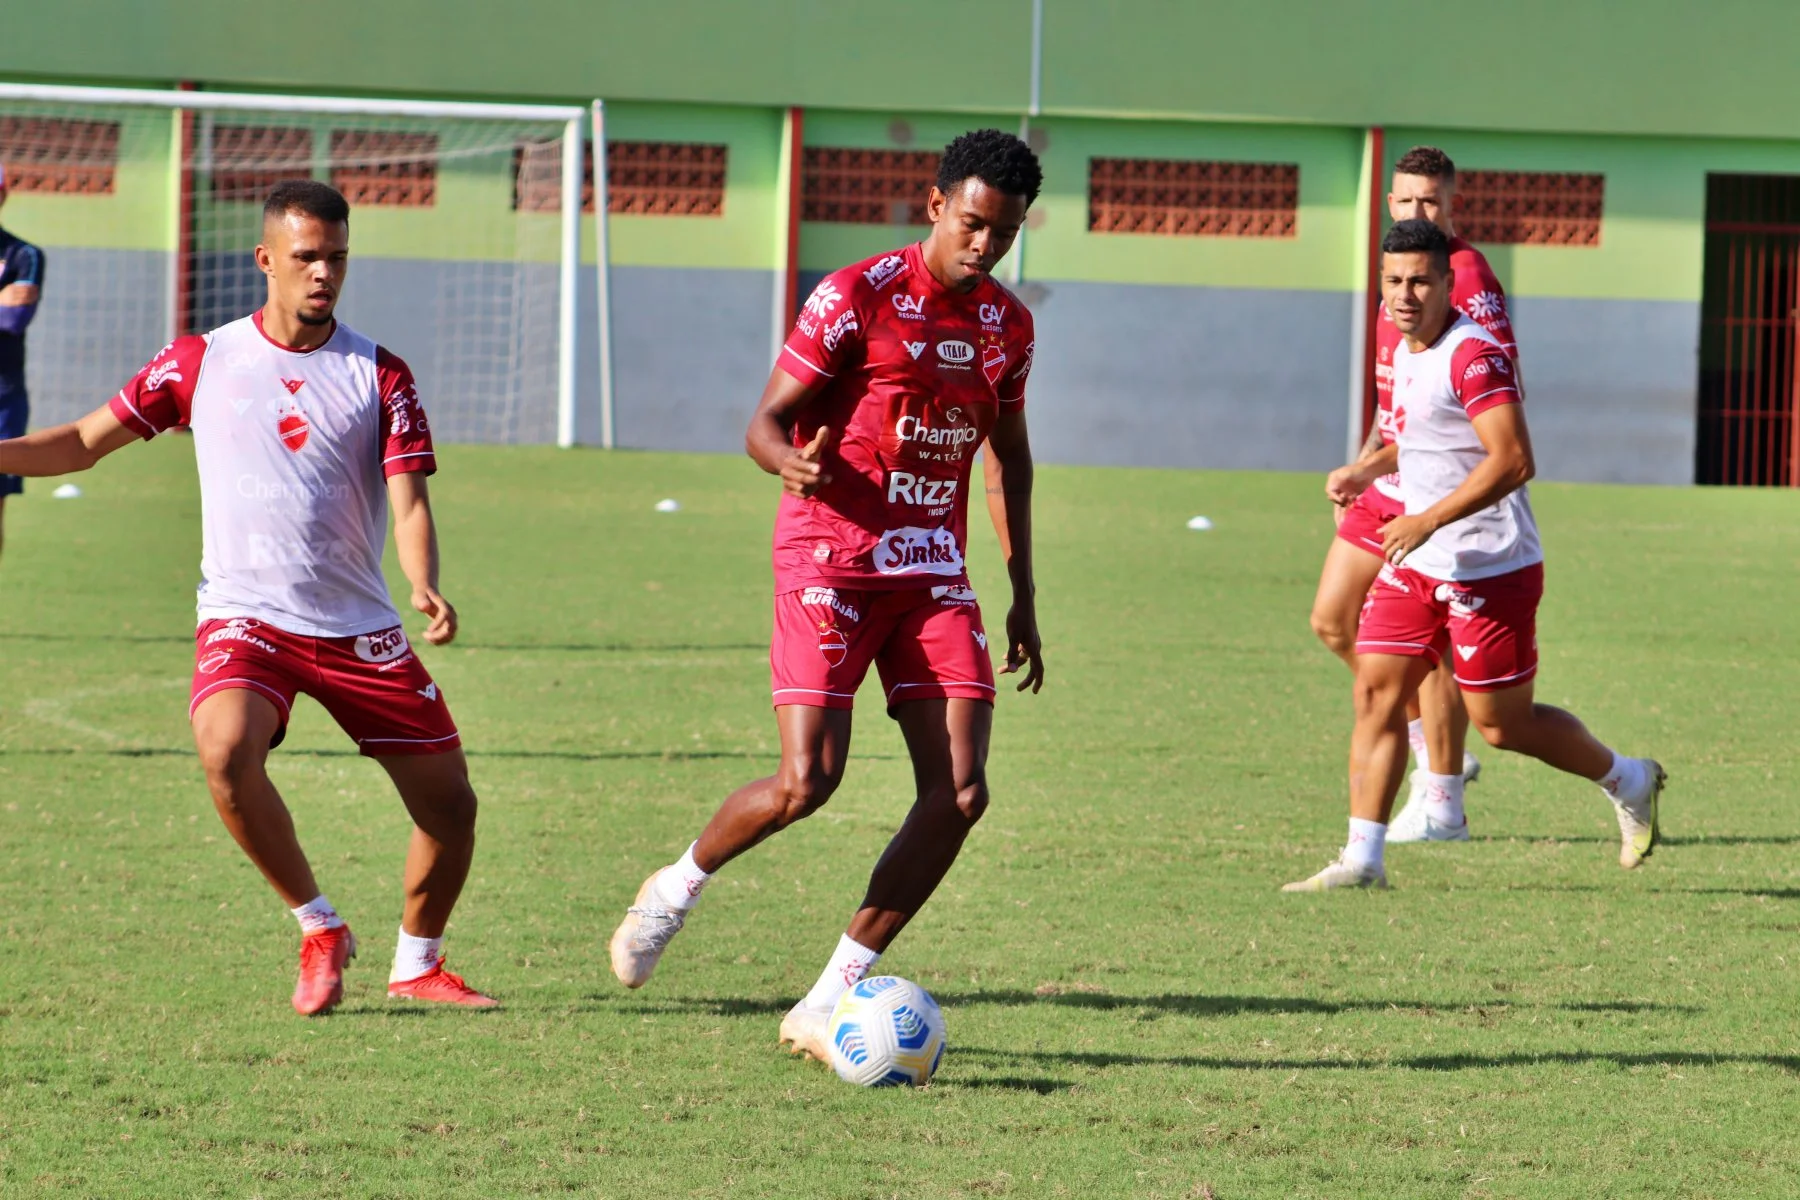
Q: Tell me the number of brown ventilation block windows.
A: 7